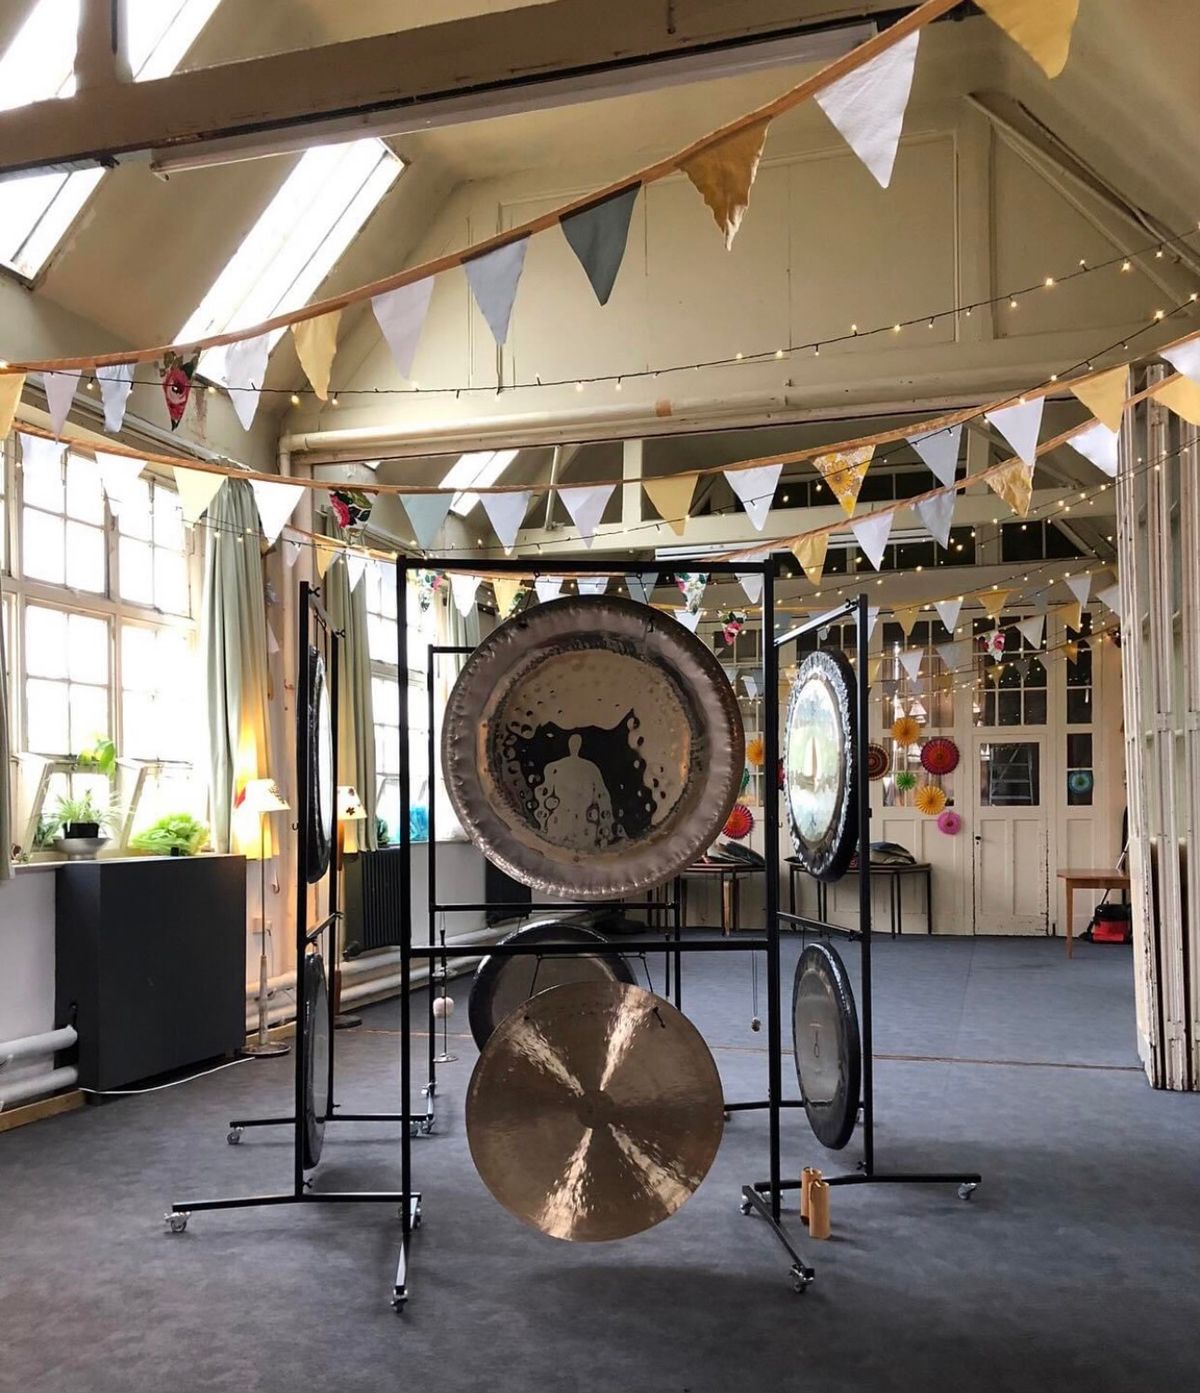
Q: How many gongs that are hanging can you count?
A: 7